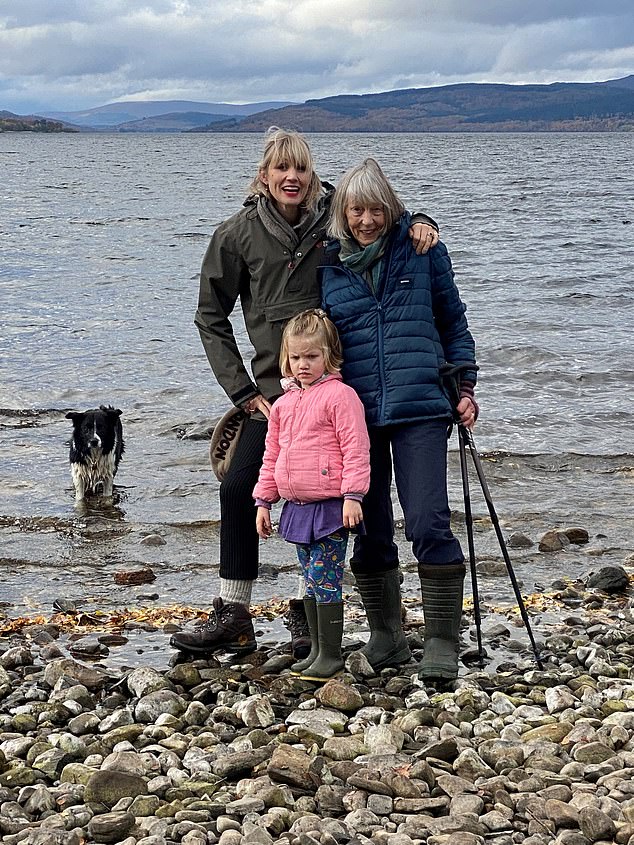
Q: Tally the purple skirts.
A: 1